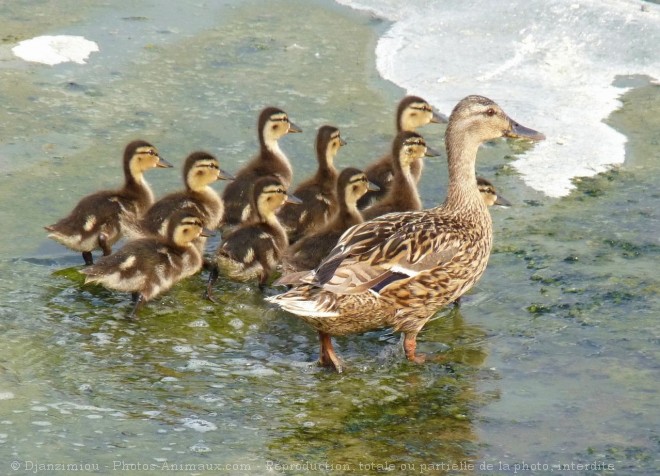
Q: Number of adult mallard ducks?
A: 1